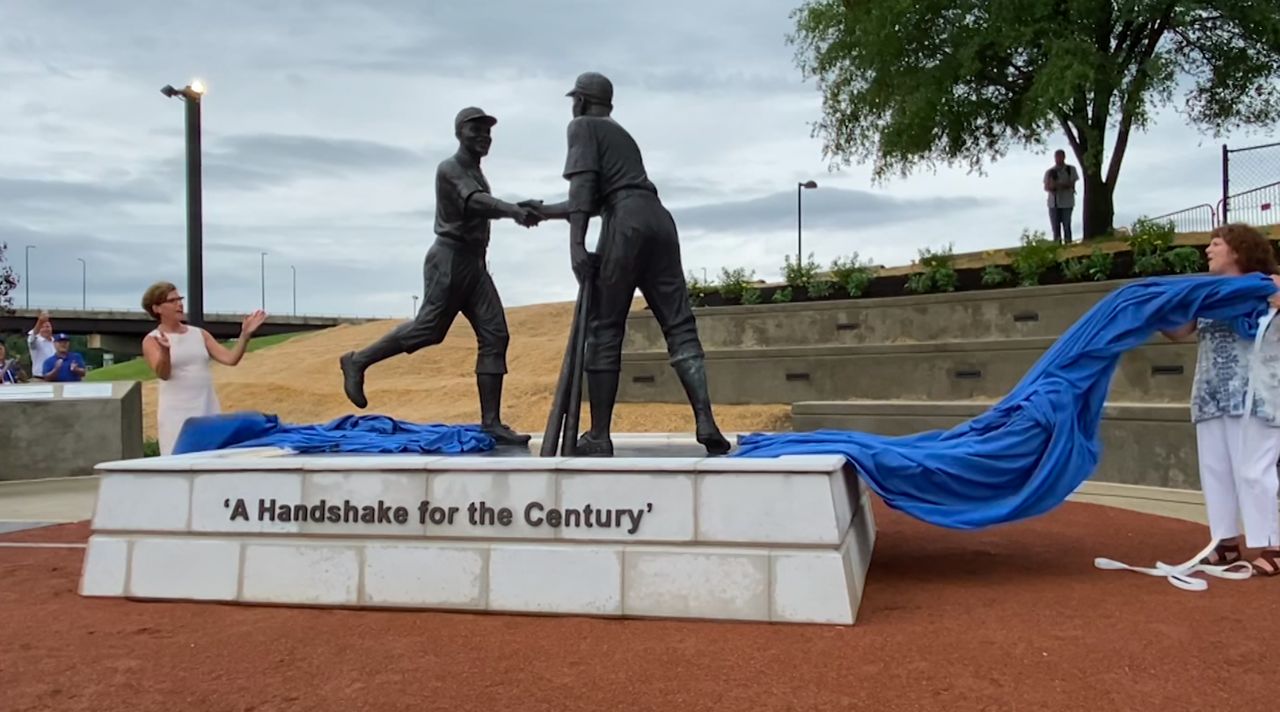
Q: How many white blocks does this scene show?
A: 13